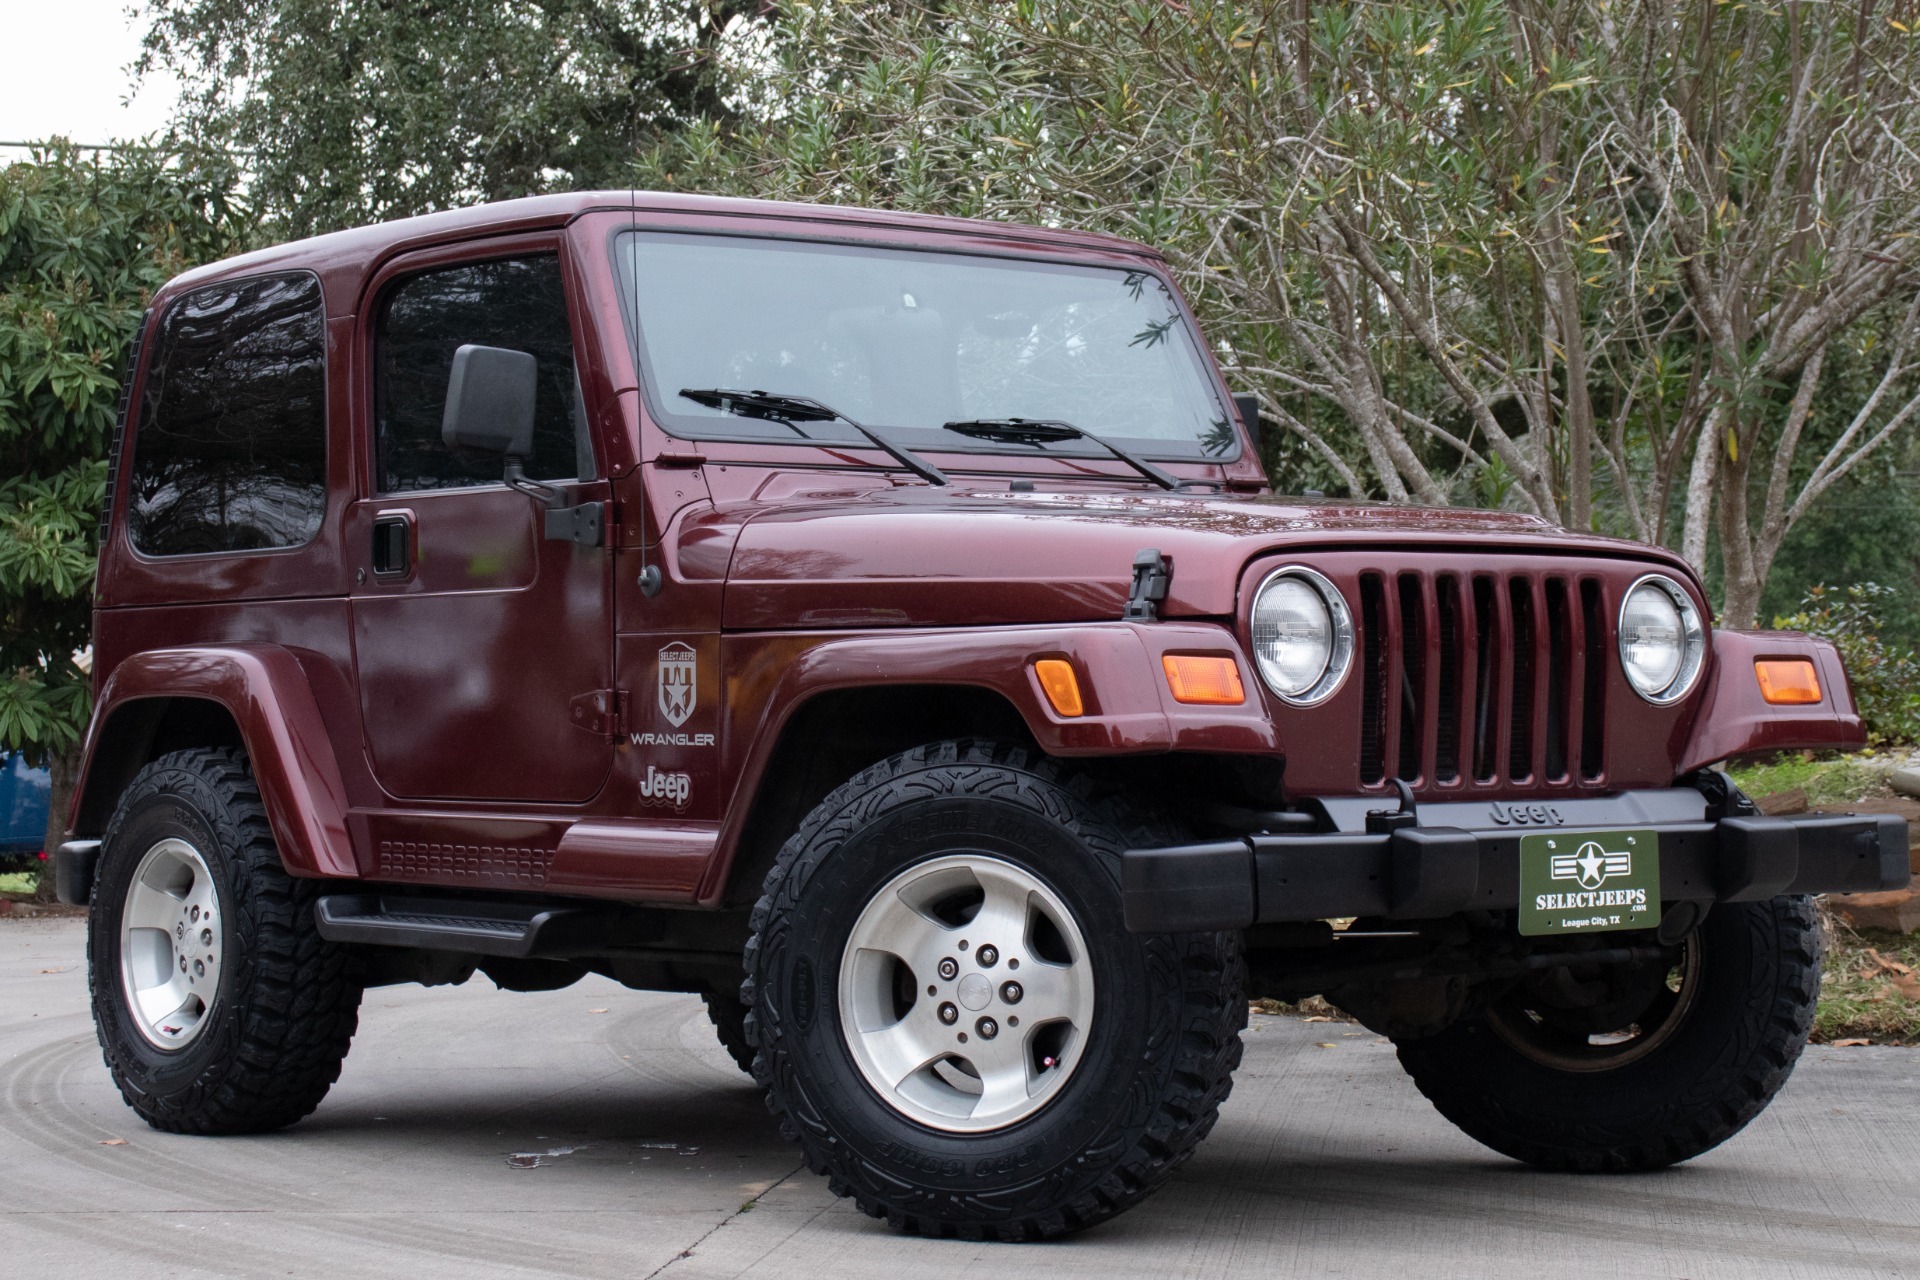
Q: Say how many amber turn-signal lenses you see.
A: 3